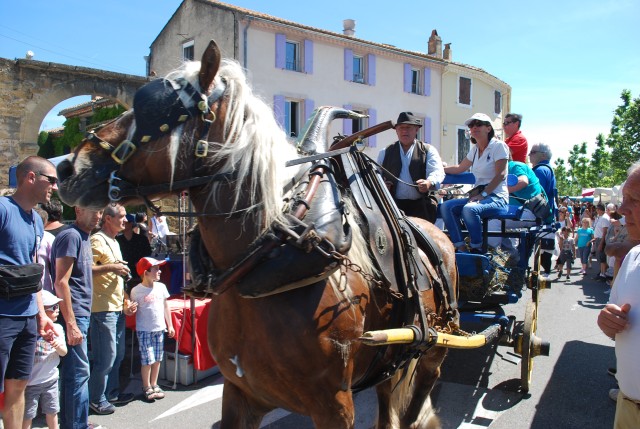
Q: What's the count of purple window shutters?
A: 11